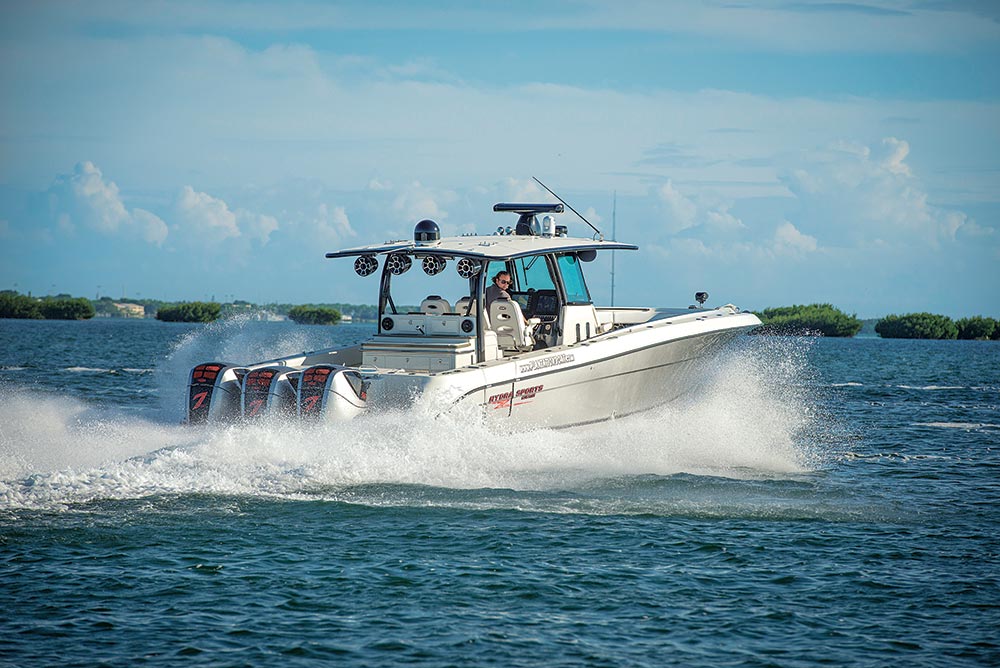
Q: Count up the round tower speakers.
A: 4